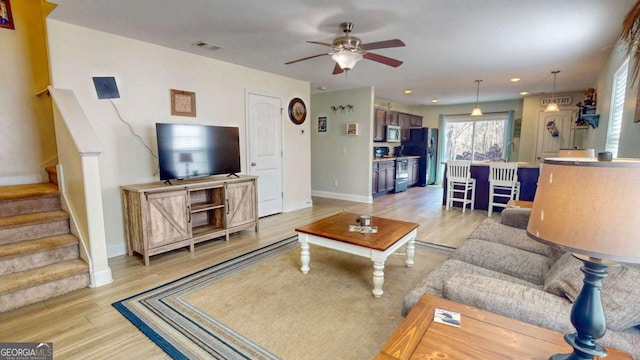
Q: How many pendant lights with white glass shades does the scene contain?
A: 2